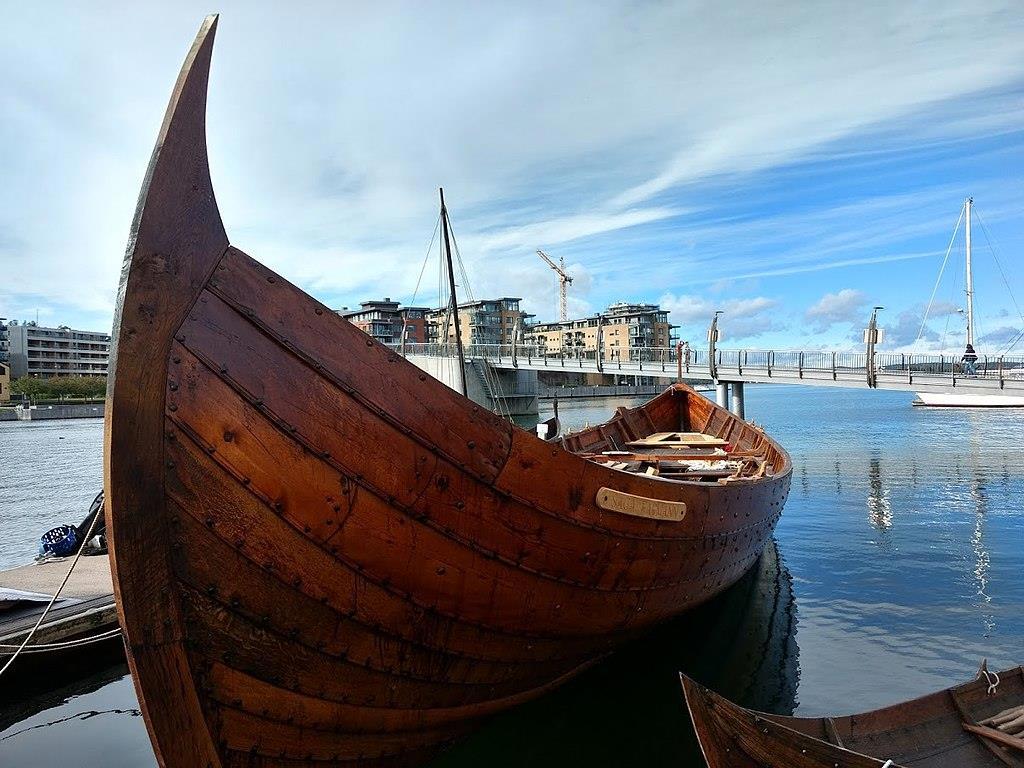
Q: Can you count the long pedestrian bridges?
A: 1